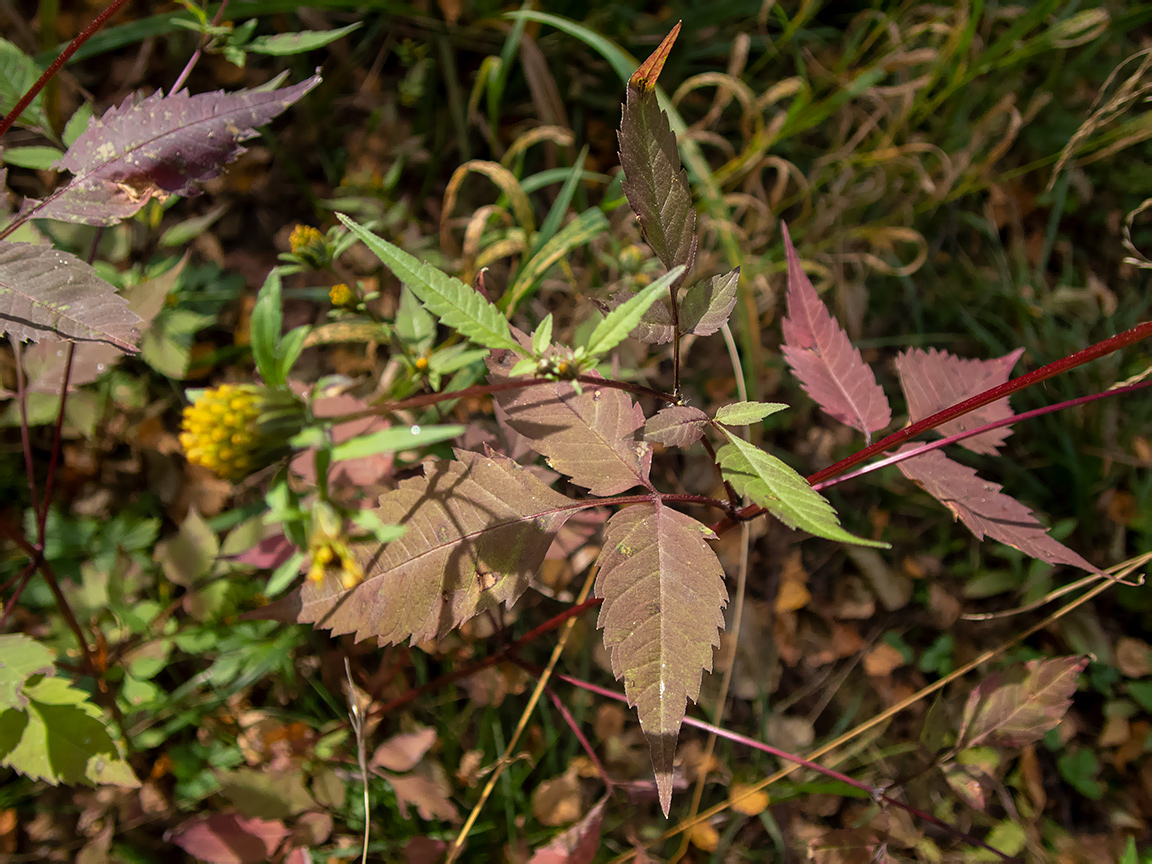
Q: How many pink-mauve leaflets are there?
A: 3